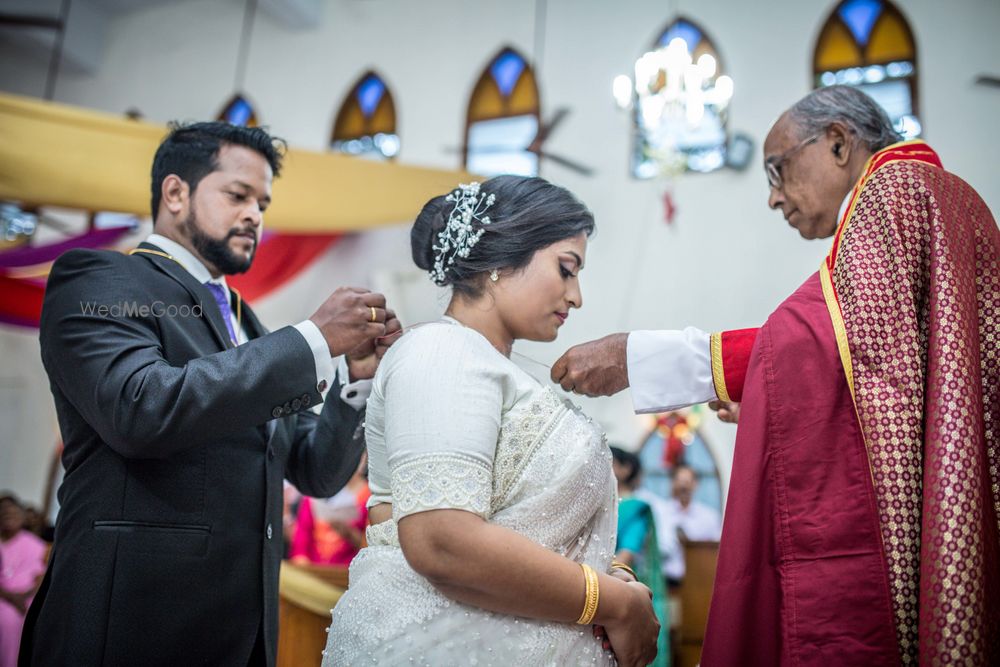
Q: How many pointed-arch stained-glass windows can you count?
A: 5